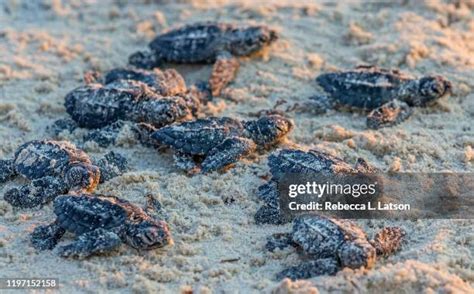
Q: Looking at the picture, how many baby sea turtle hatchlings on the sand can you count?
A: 9